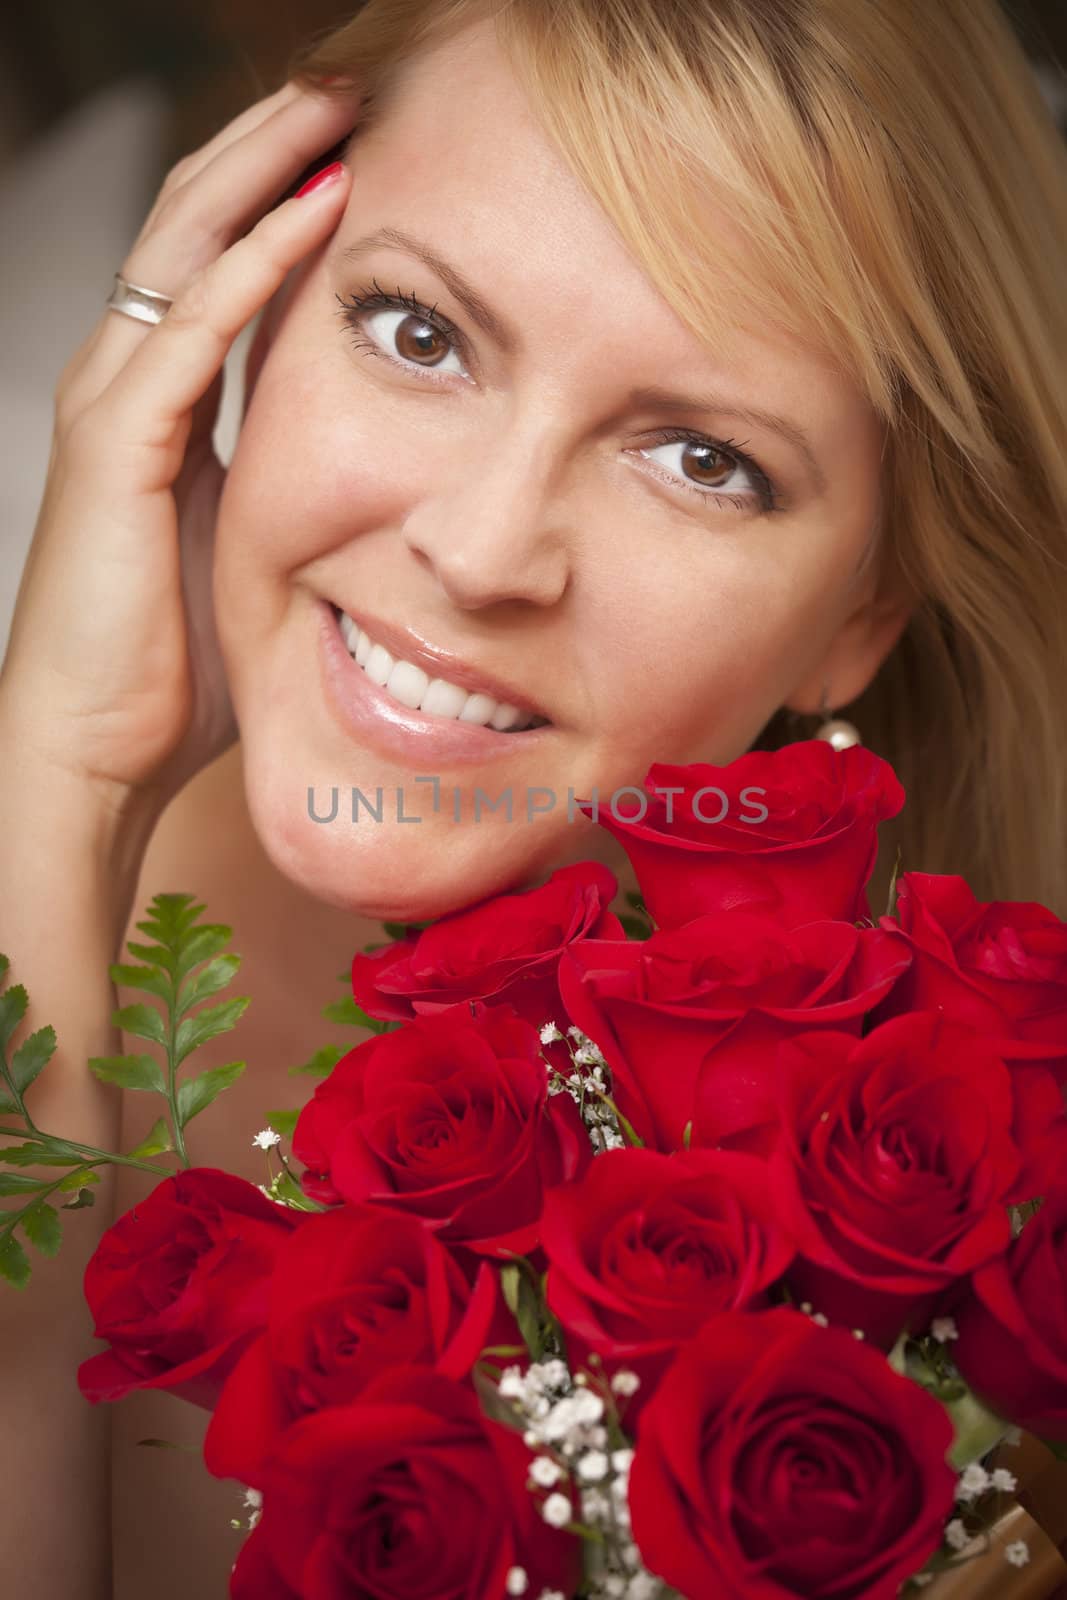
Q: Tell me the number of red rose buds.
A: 12